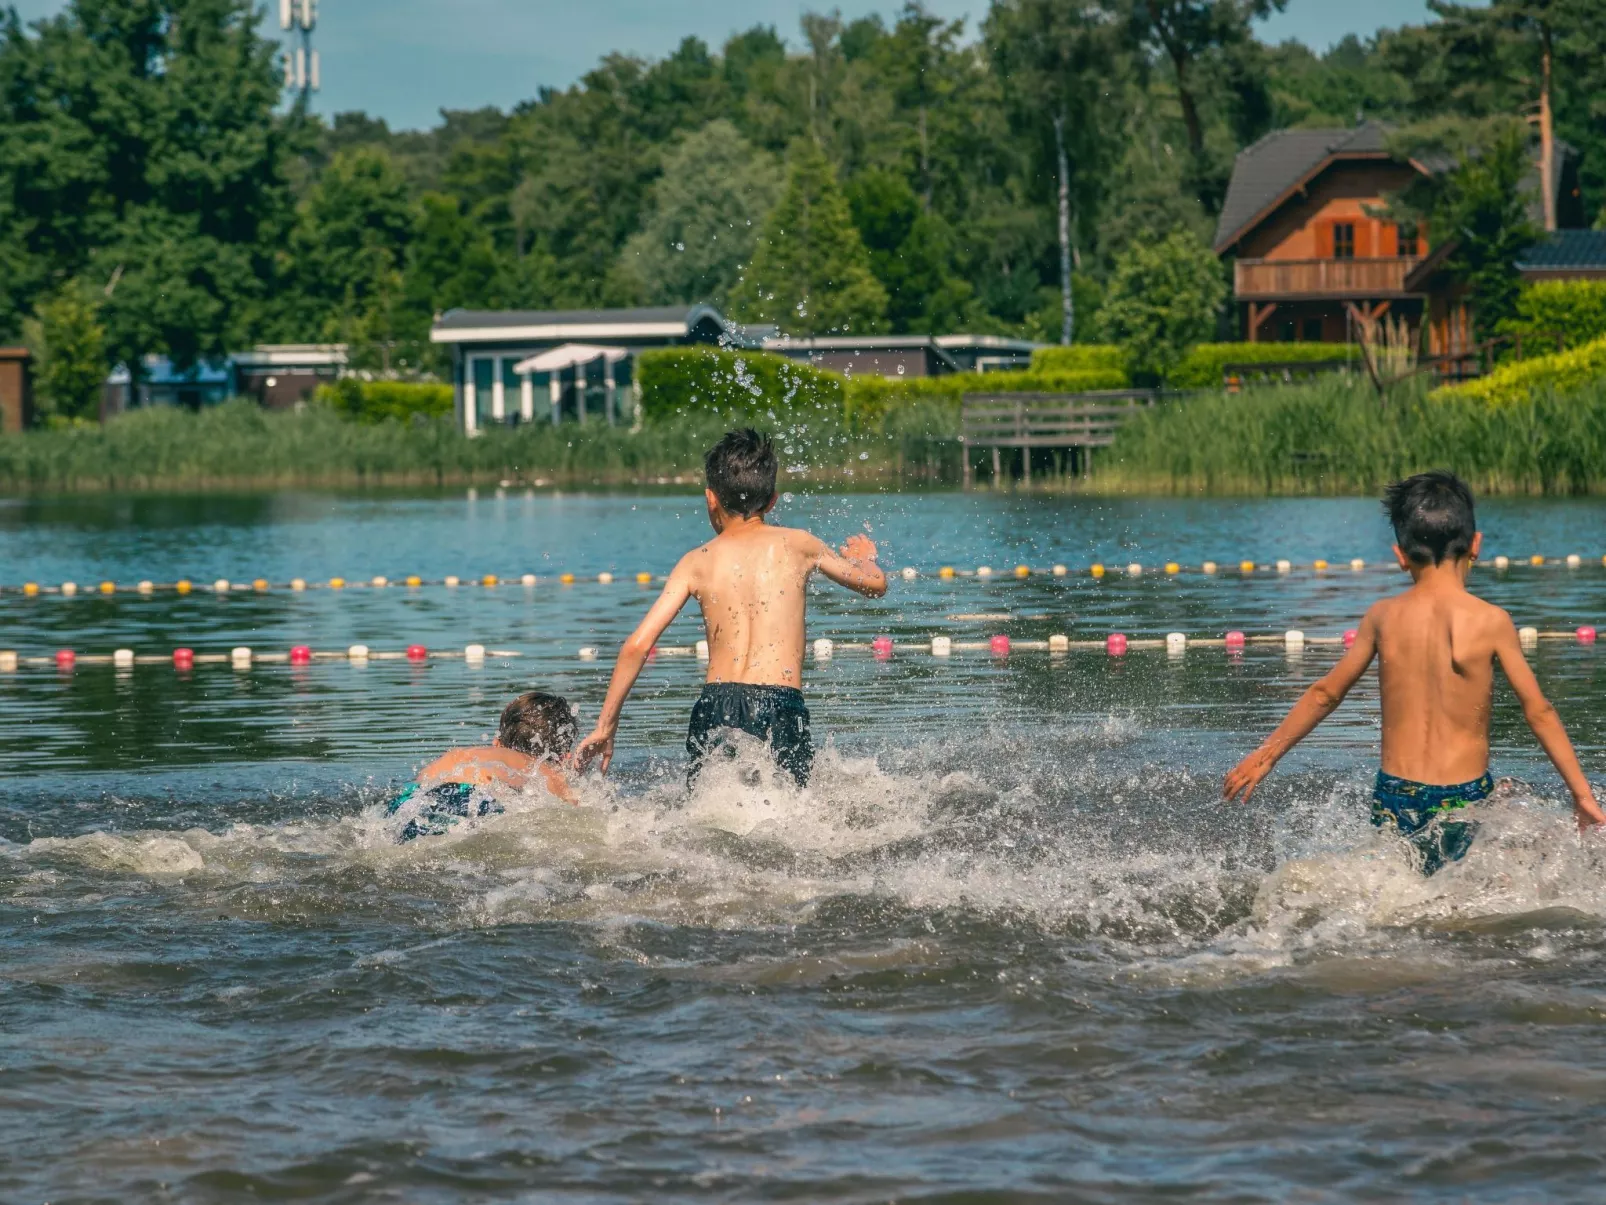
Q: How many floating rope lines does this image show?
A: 2